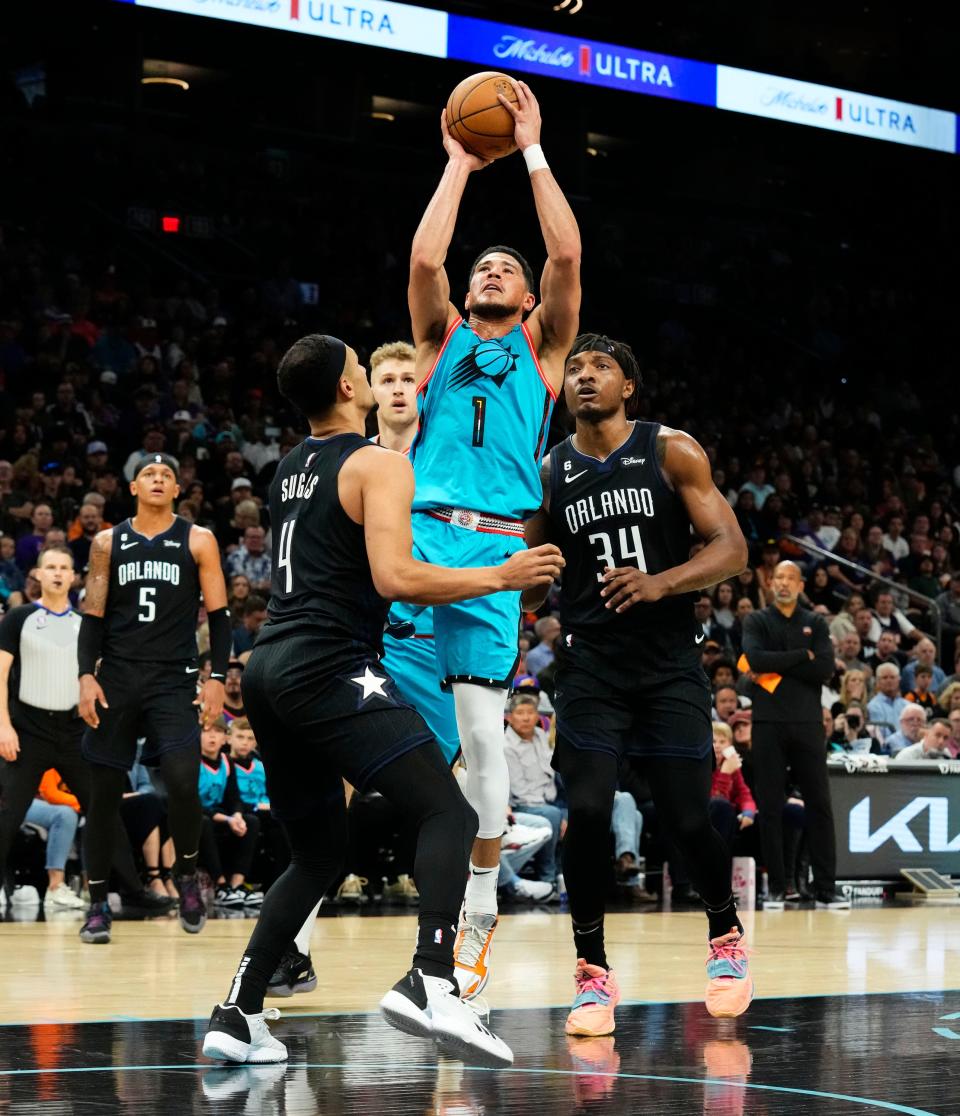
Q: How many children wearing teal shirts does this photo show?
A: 2